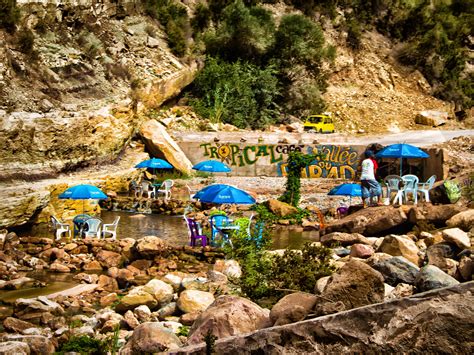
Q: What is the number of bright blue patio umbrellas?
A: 6